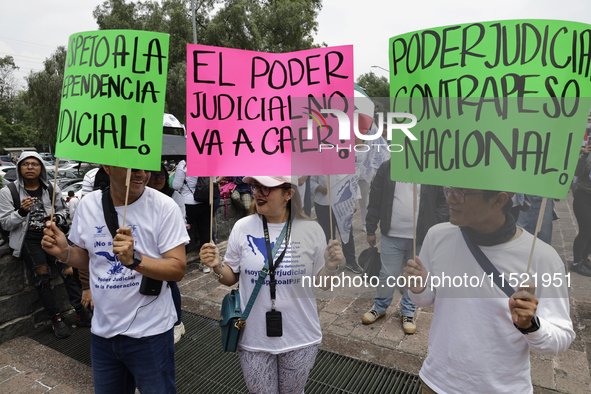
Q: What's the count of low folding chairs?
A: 0